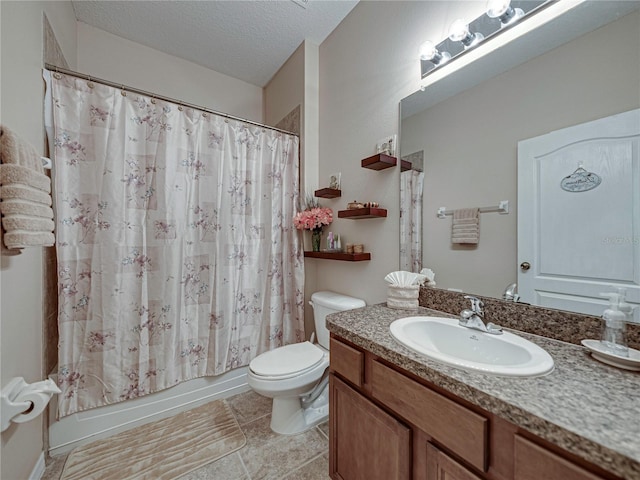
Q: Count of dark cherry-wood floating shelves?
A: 4